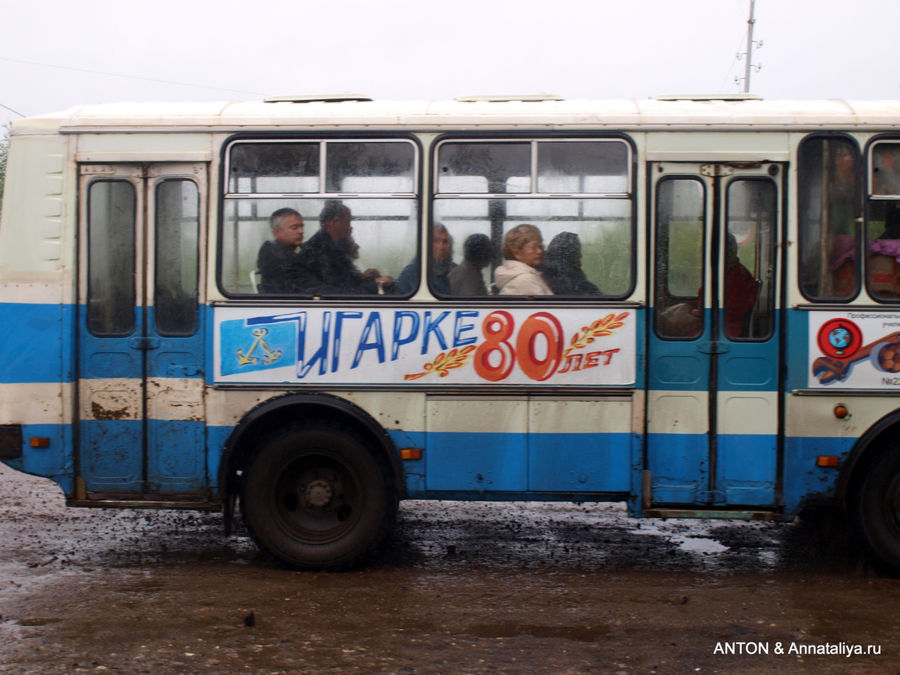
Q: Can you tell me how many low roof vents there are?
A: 3